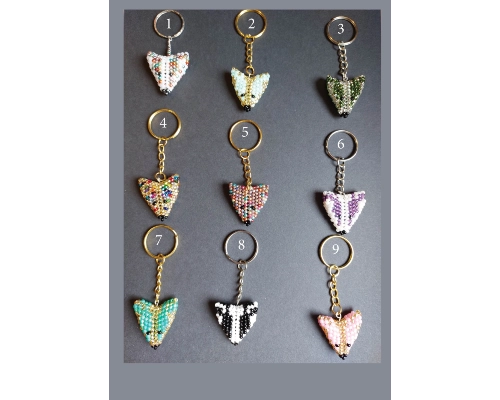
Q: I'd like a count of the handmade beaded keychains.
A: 9